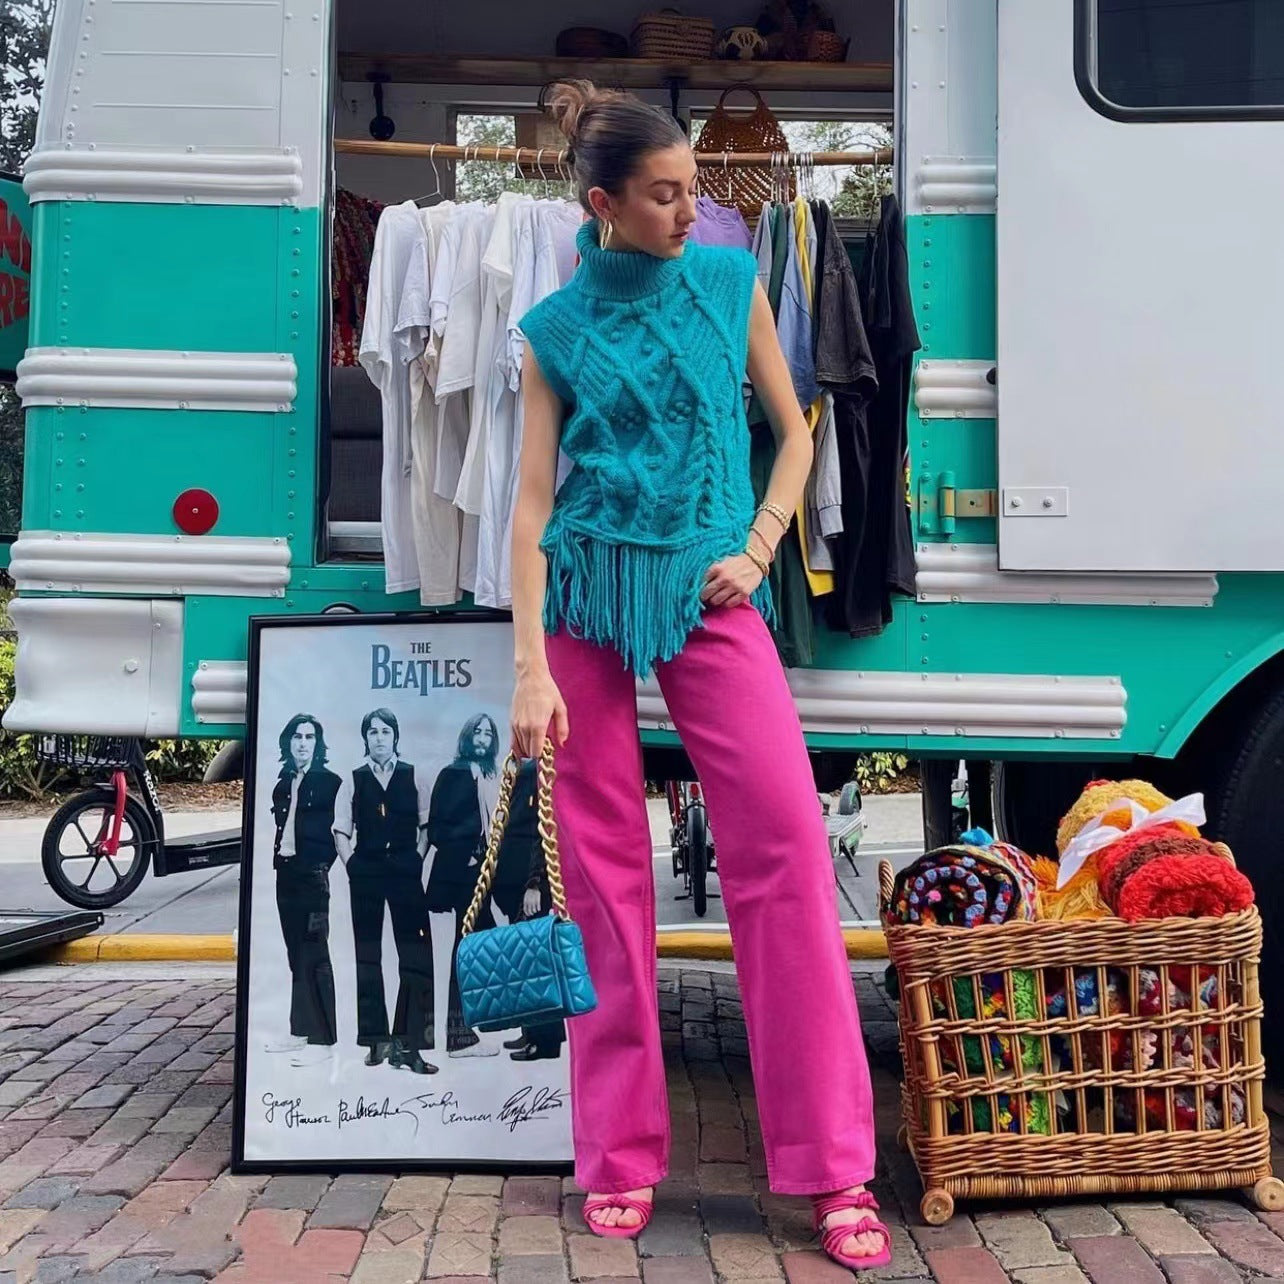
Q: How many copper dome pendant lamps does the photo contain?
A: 0